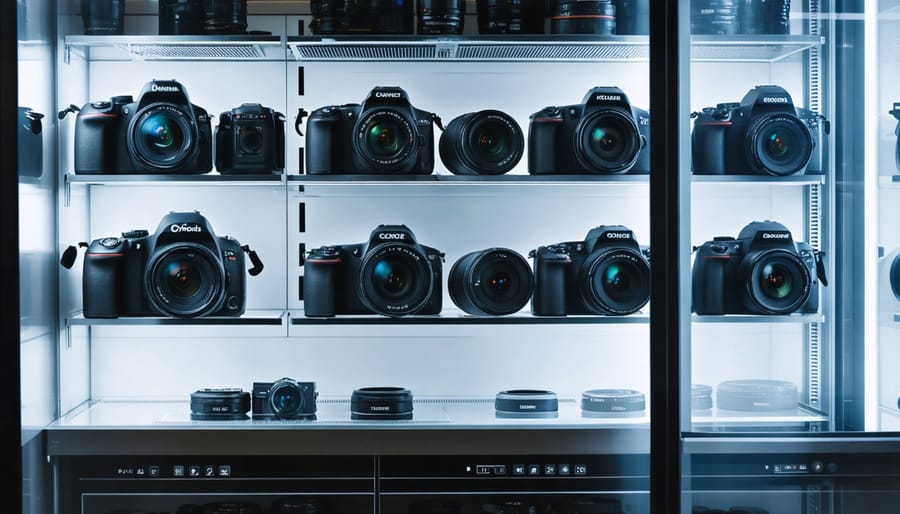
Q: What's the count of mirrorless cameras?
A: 1